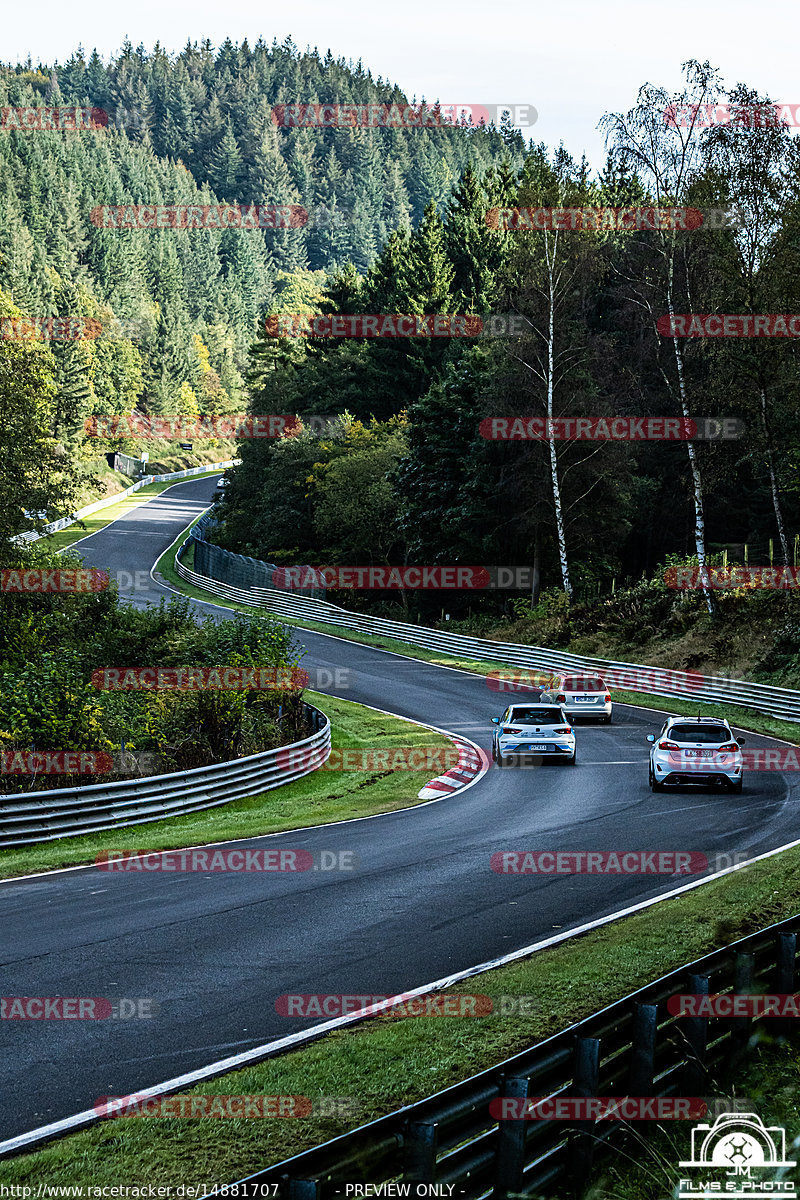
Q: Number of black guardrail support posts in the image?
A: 8